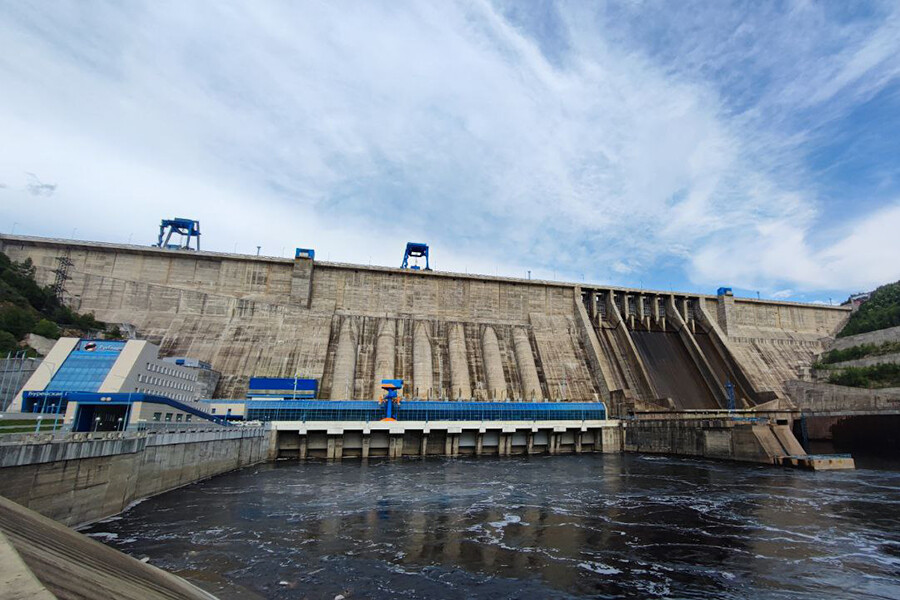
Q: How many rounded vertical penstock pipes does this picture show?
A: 6